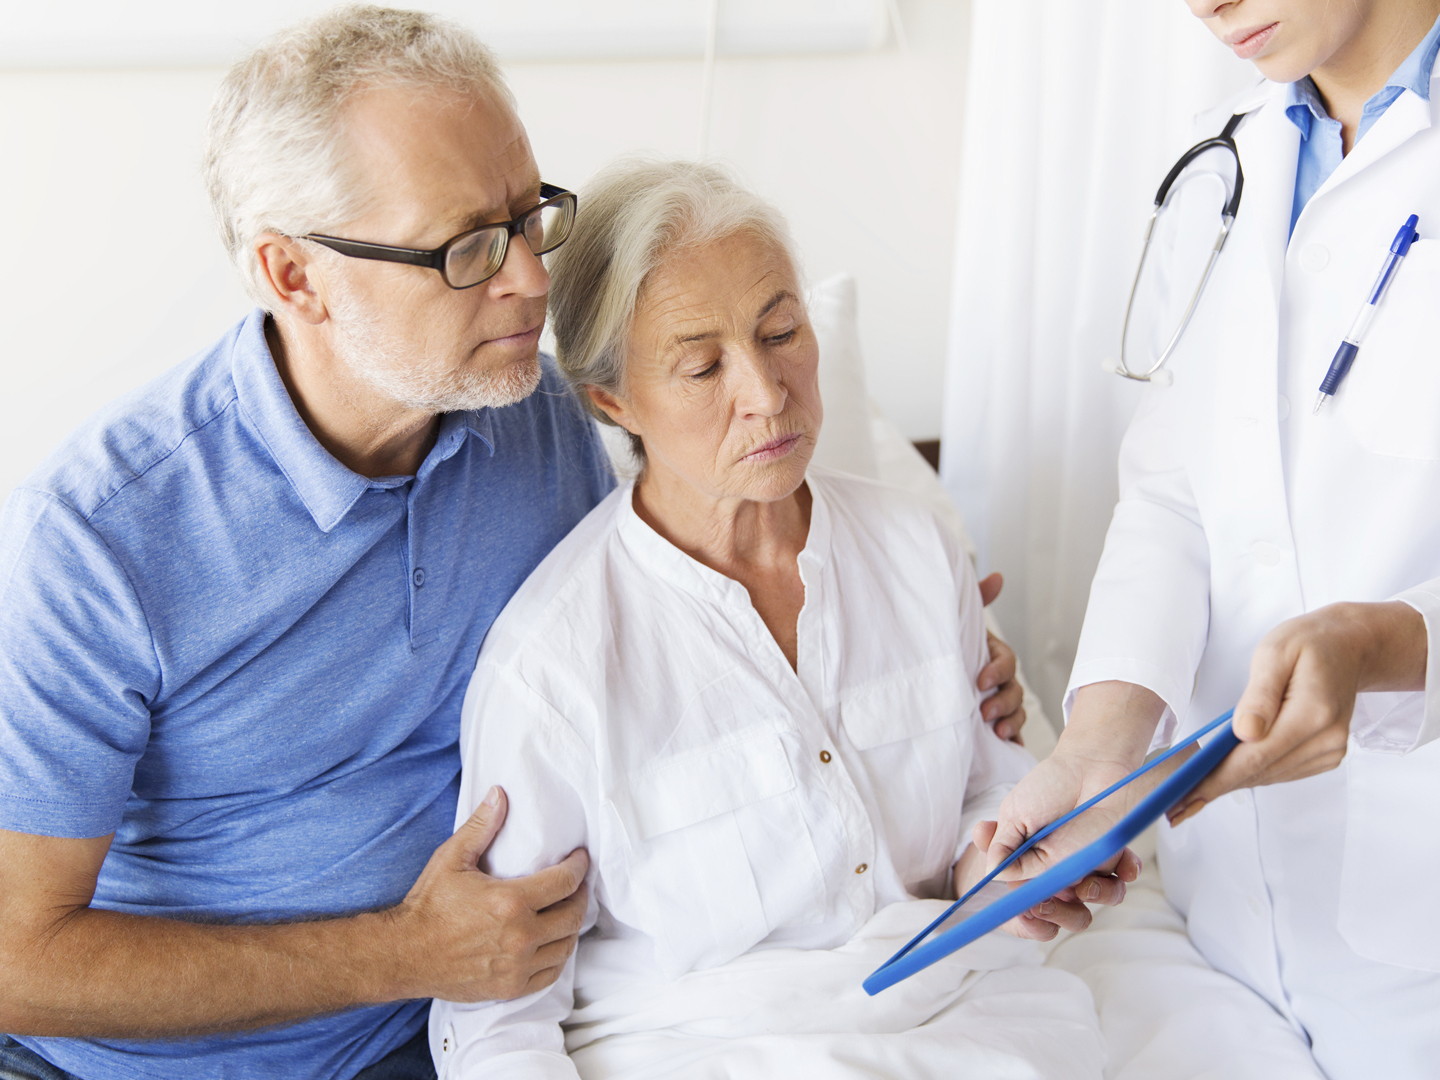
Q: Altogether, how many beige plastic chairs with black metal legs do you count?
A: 0